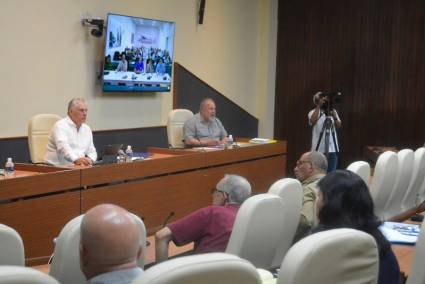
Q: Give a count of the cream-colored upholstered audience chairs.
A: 12